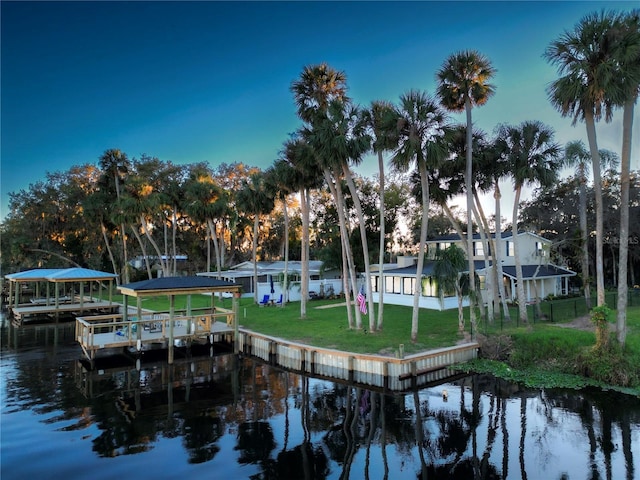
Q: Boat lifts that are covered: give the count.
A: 3